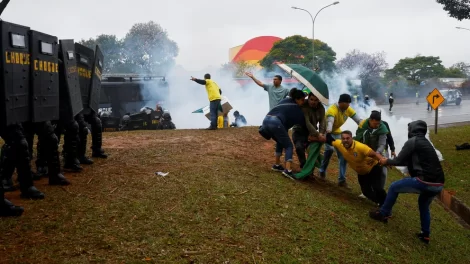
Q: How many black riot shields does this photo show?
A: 5